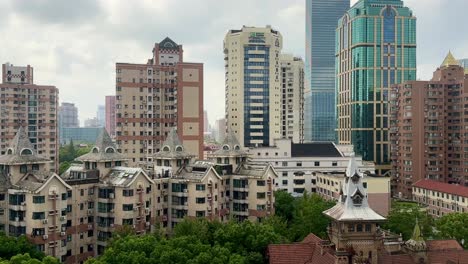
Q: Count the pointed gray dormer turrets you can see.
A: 4